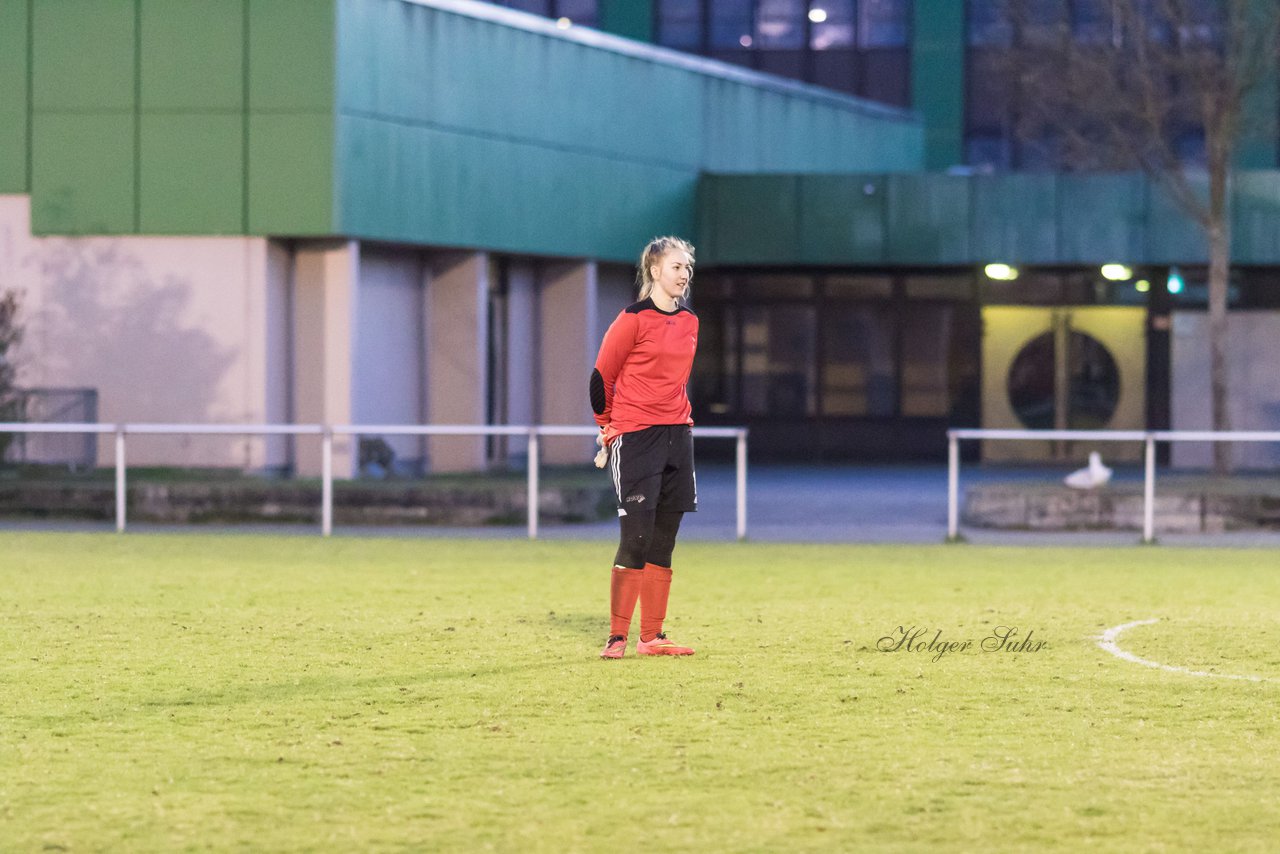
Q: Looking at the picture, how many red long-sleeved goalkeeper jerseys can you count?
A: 1